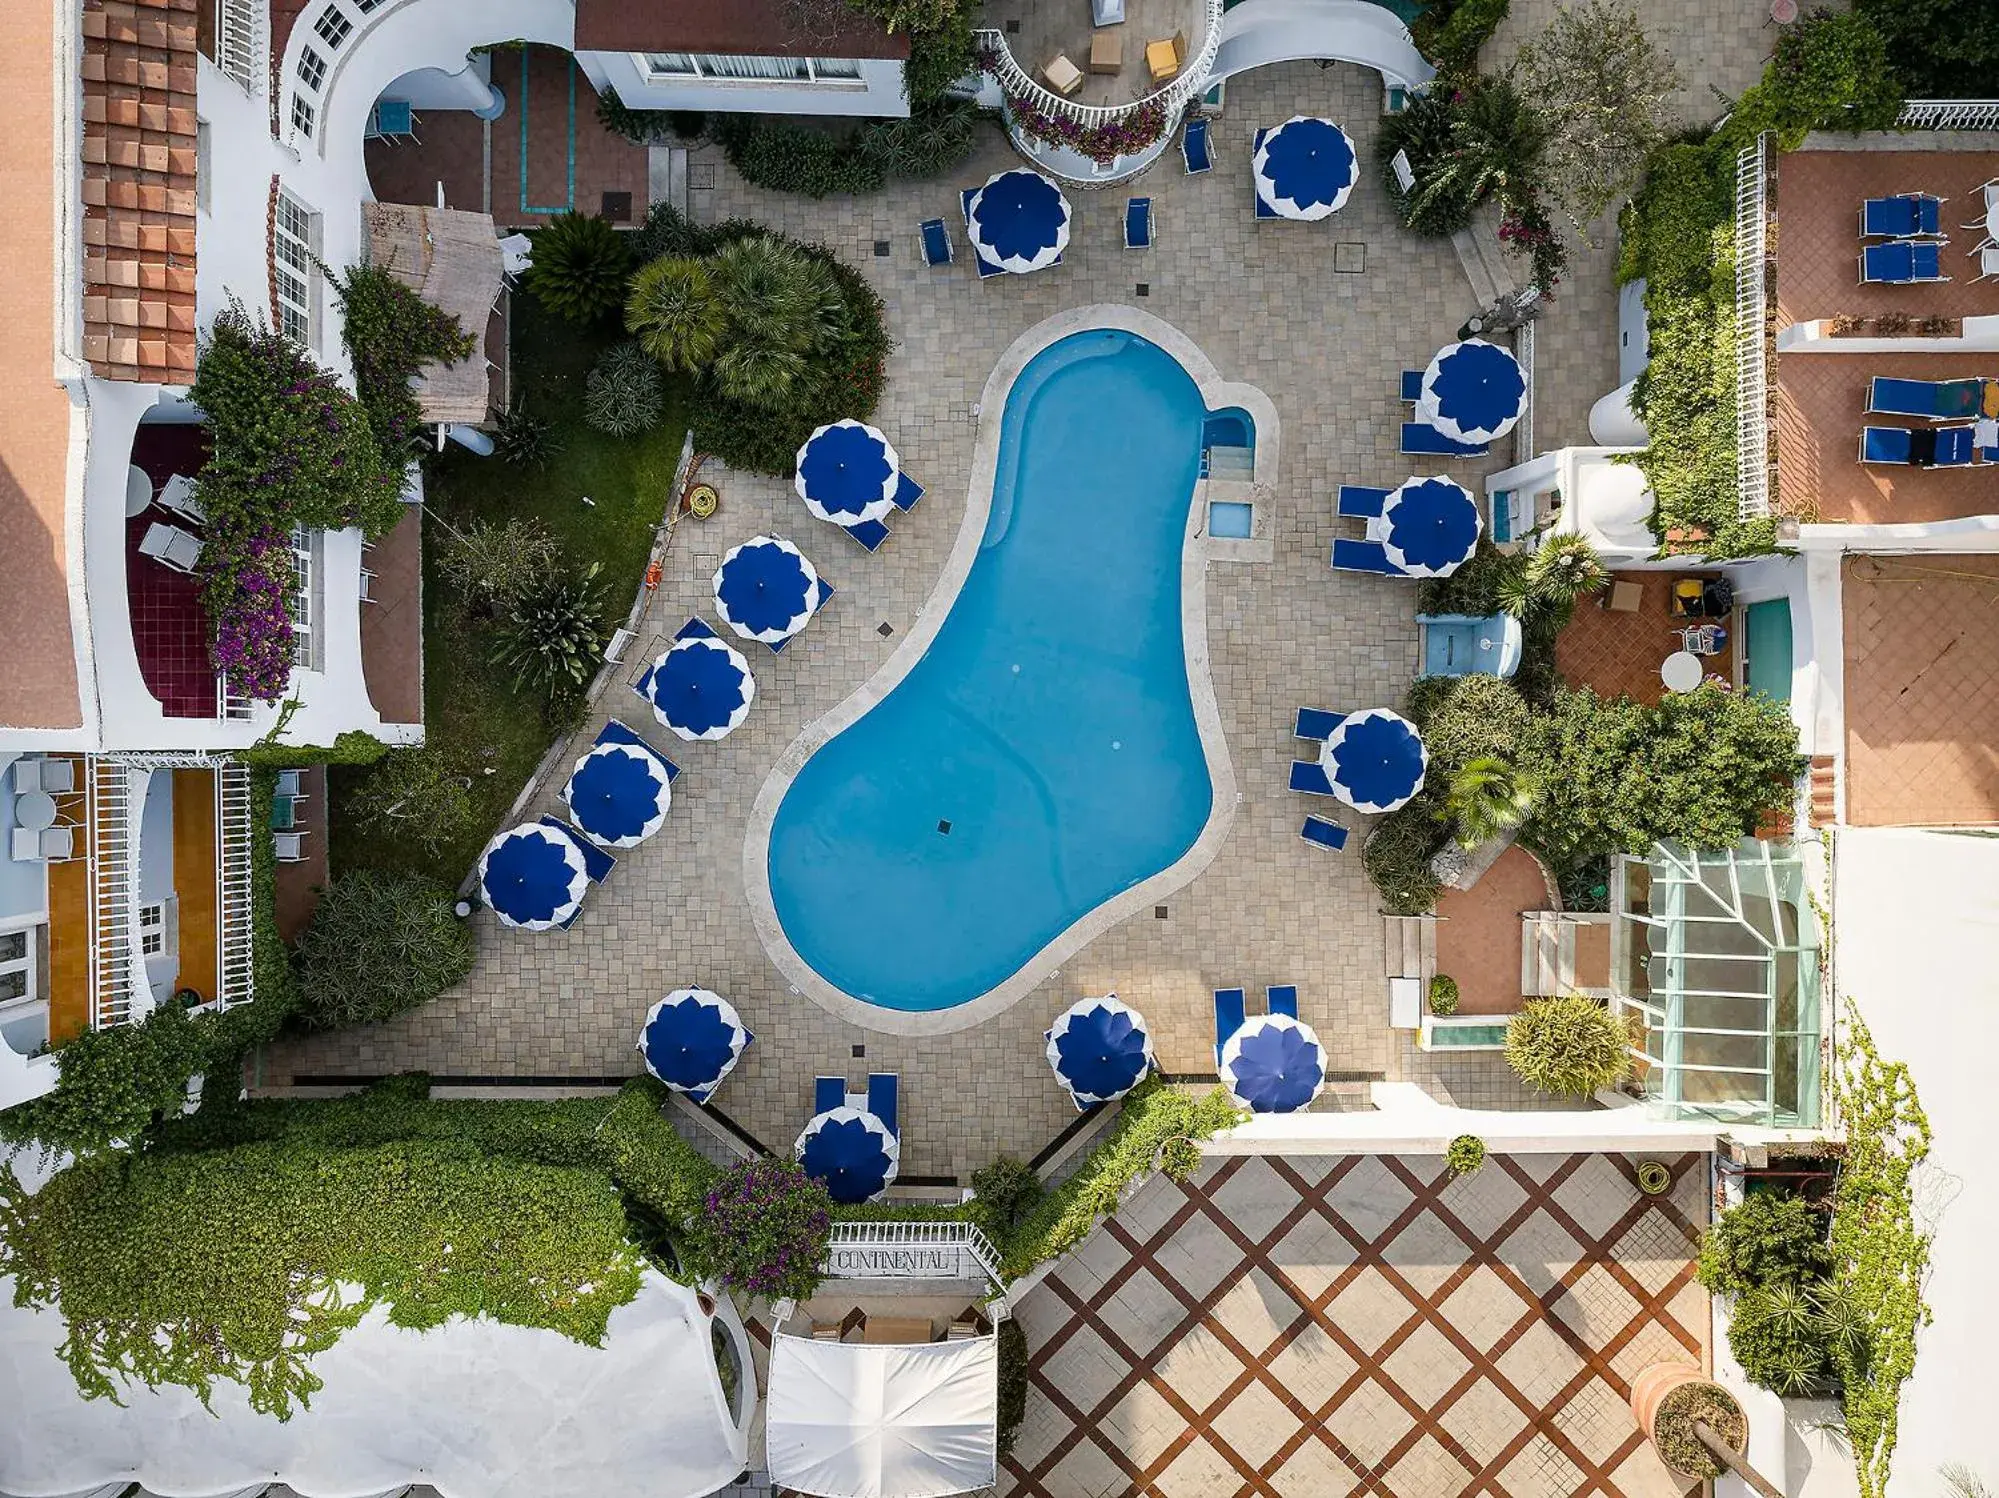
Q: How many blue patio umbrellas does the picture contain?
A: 14